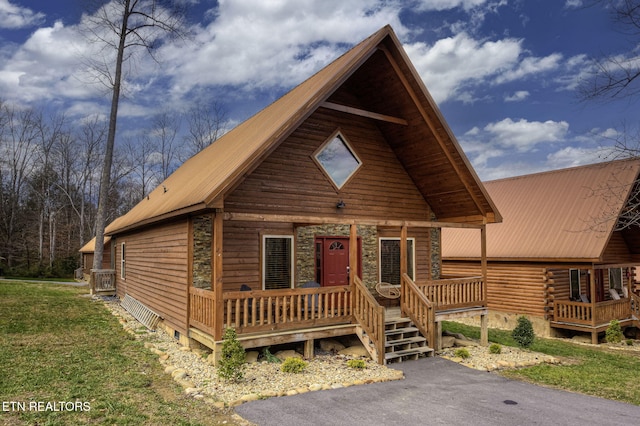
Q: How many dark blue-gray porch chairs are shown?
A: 2